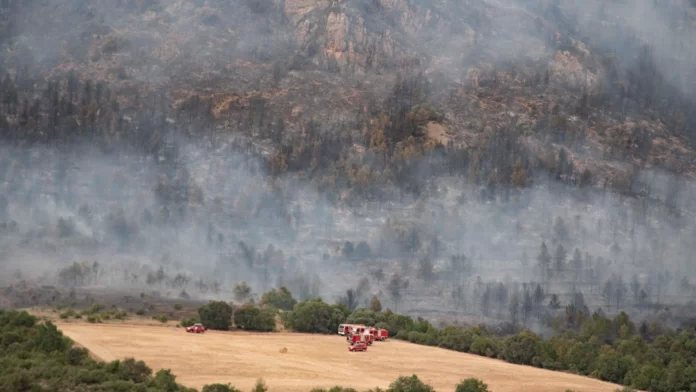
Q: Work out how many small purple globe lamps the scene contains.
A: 0